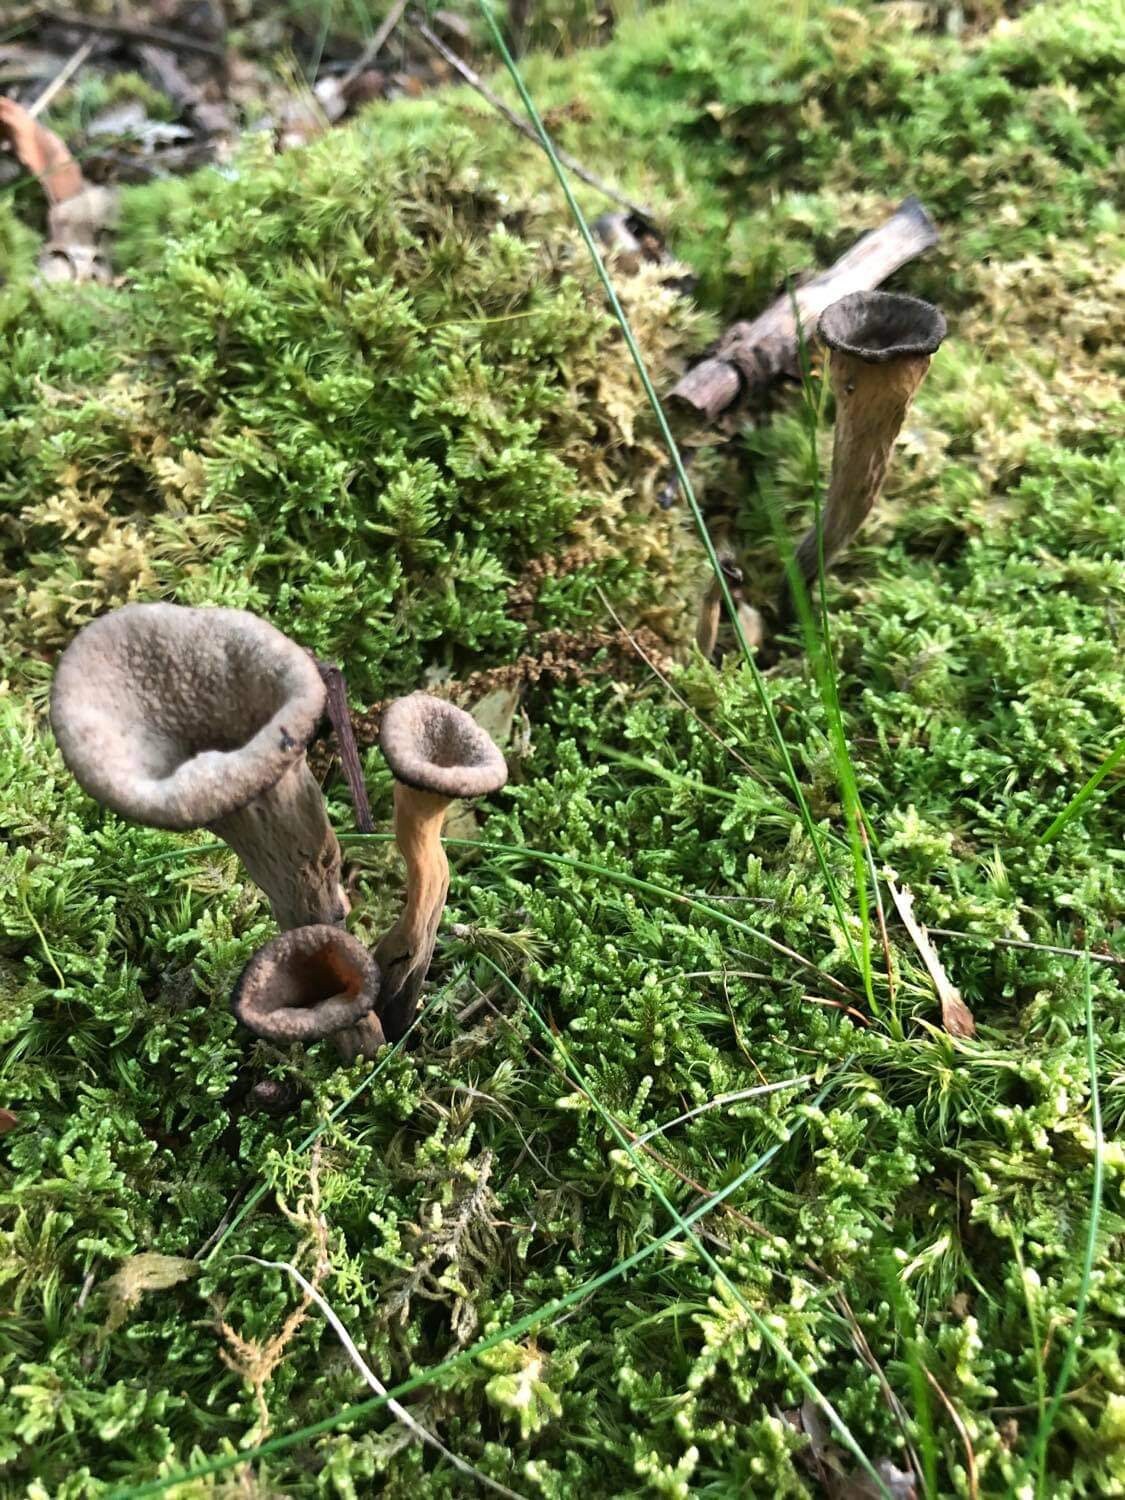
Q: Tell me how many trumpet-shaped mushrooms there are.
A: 4